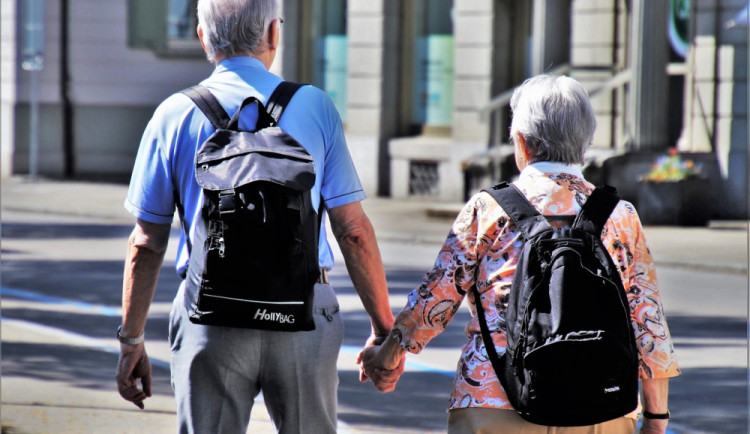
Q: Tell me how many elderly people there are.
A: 2